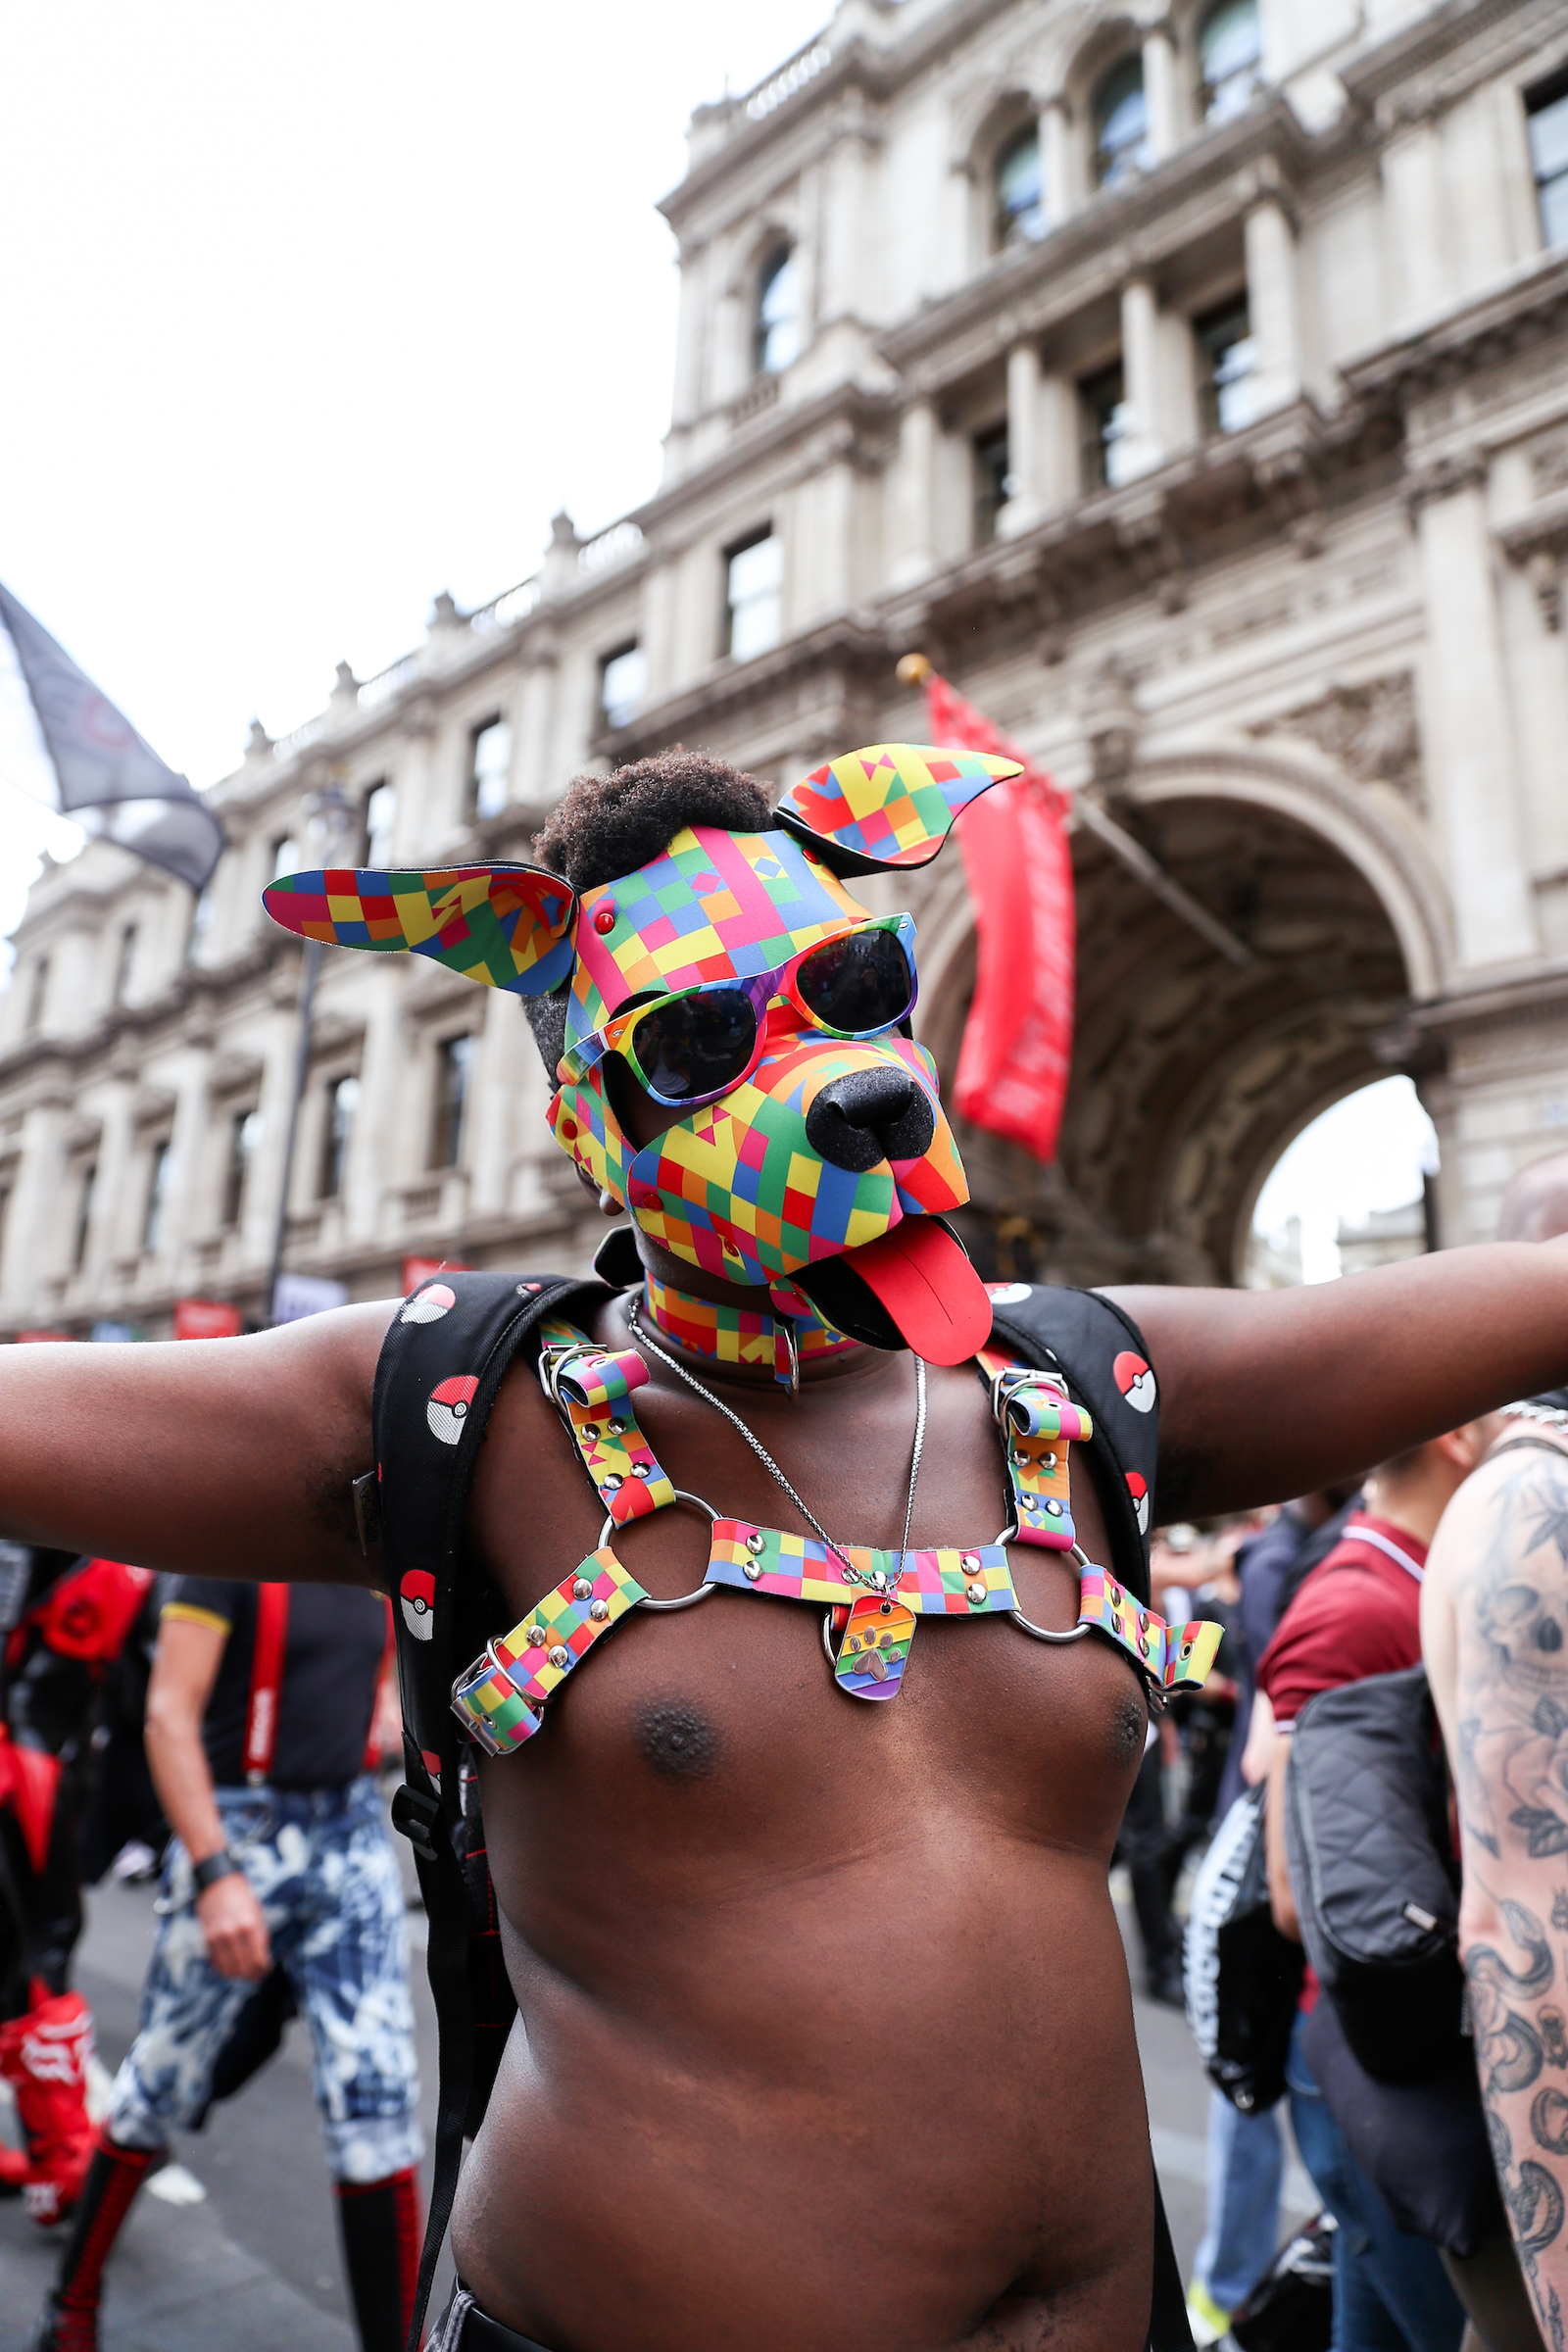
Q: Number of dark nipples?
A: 2